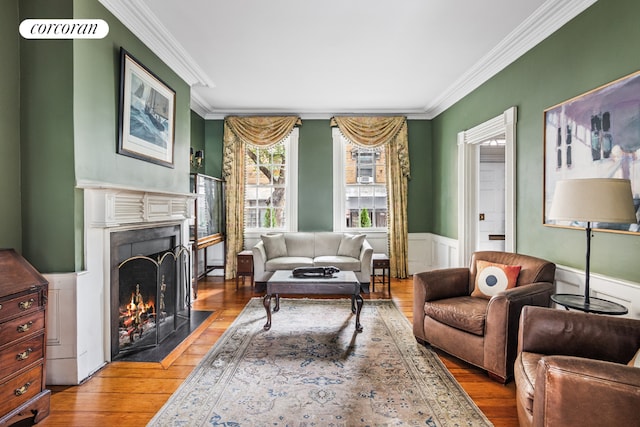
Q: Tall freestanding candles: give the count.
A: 0